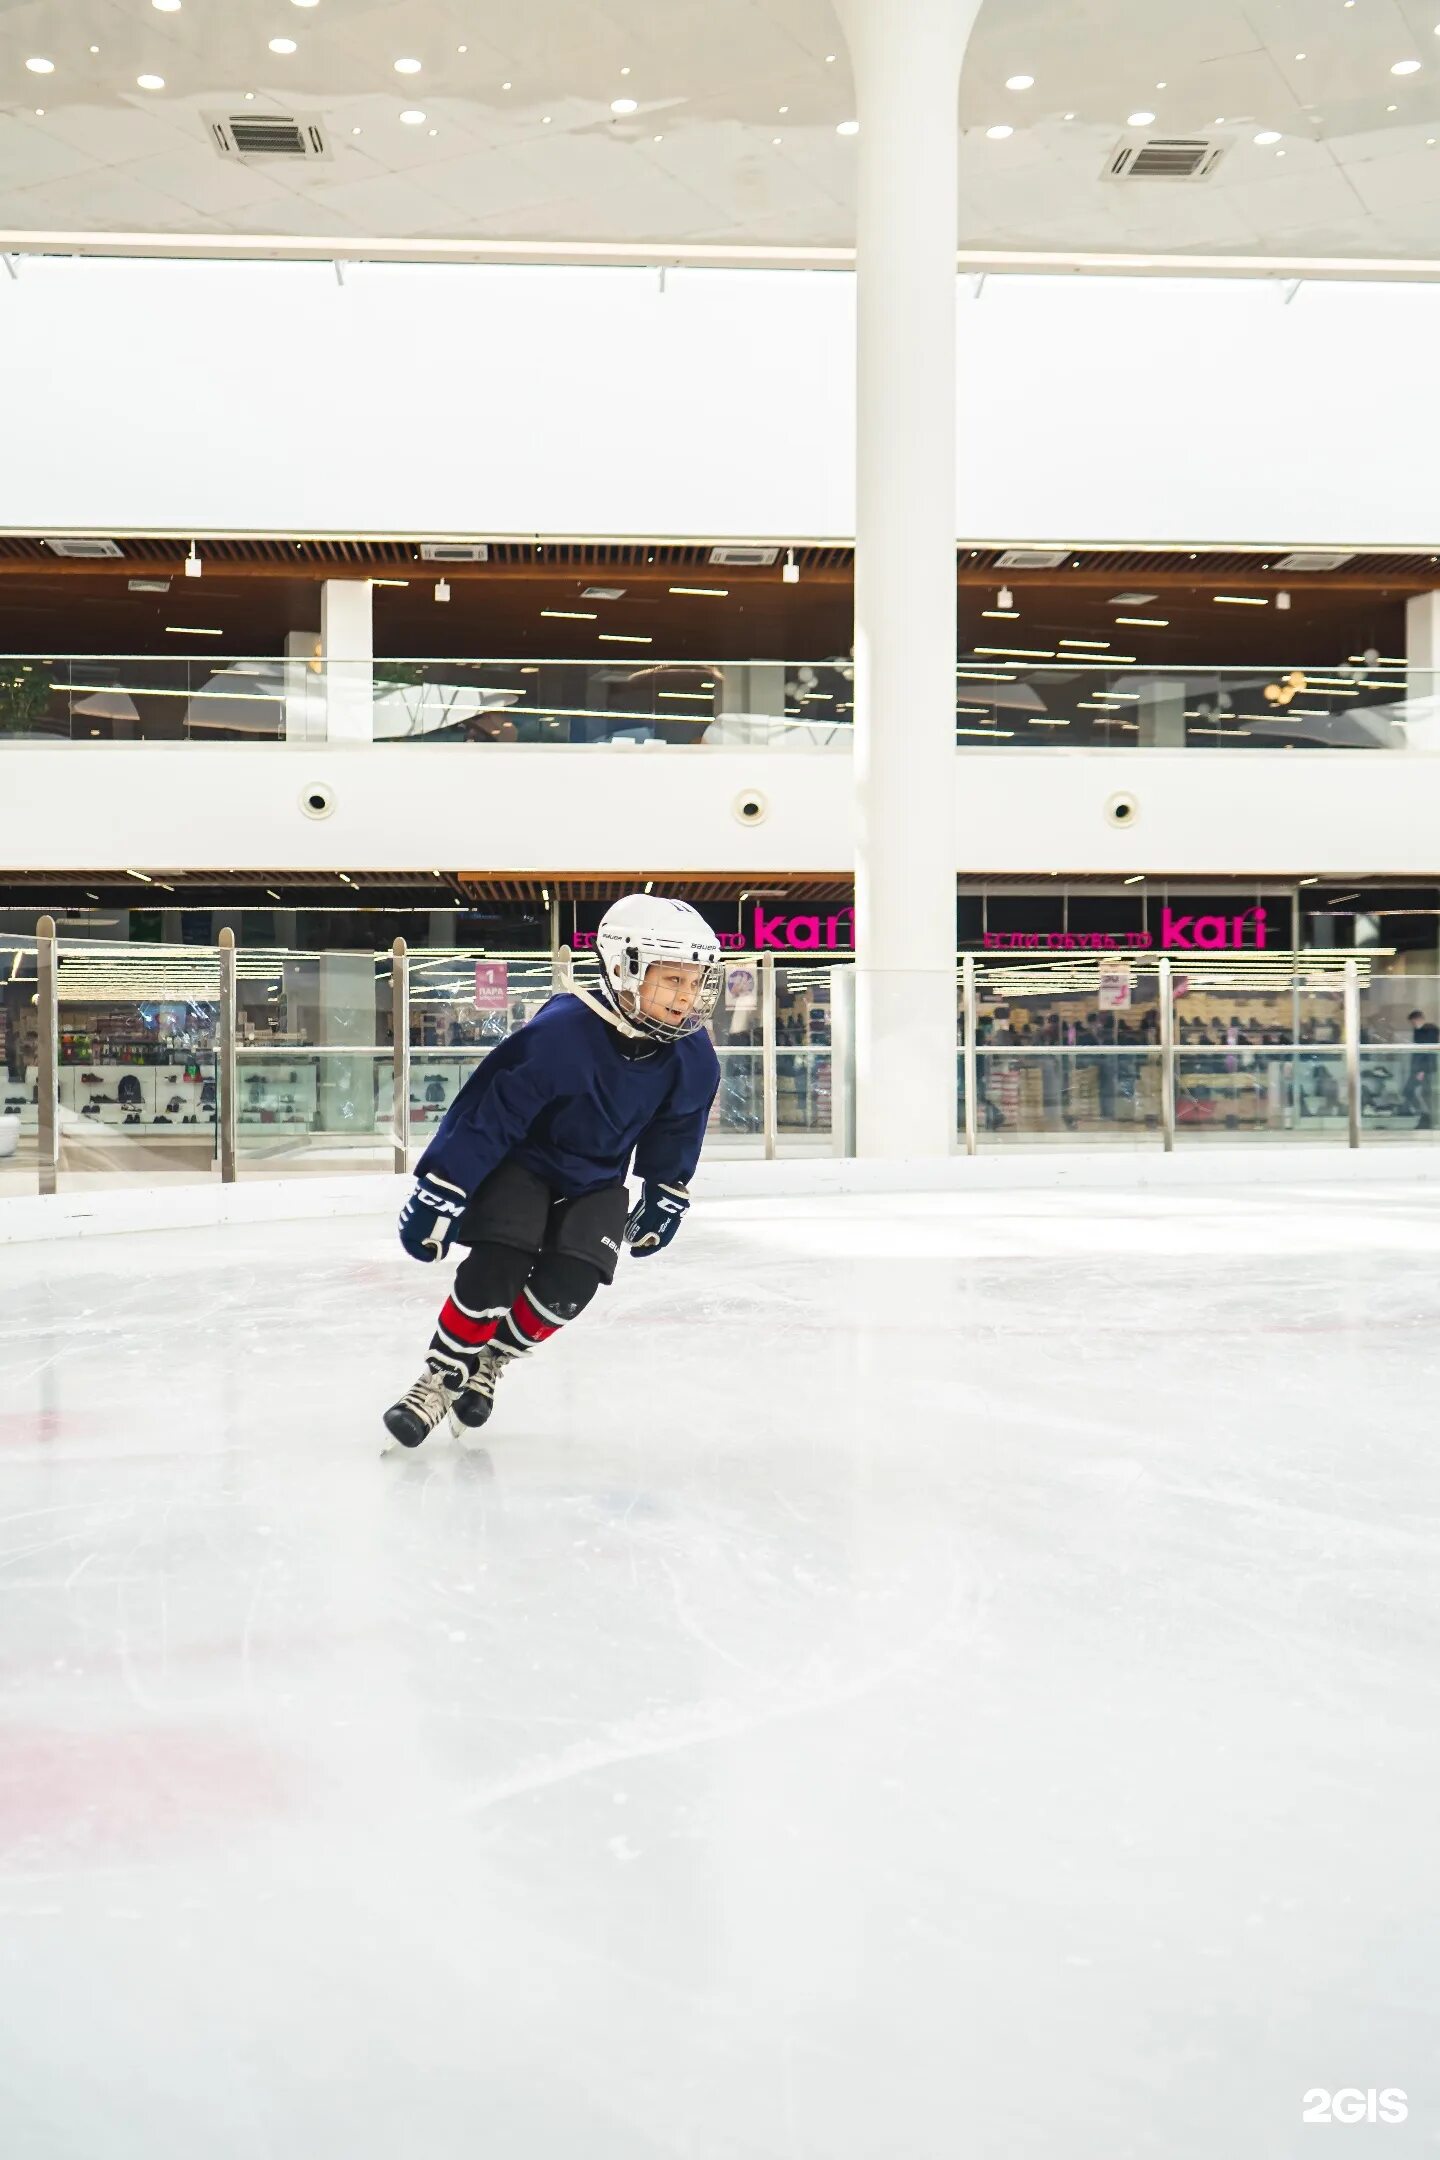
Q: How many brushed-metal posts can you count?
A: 8